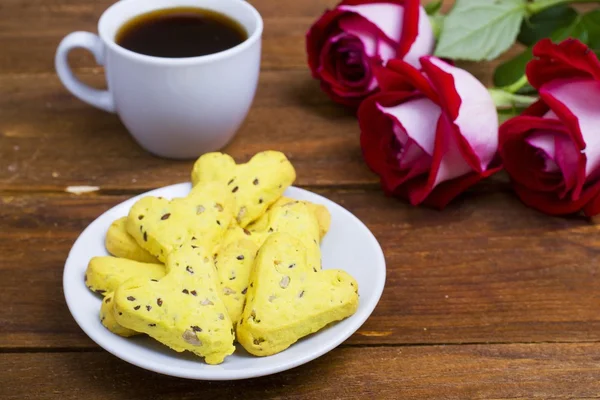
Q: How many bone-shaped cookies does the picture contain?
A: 0